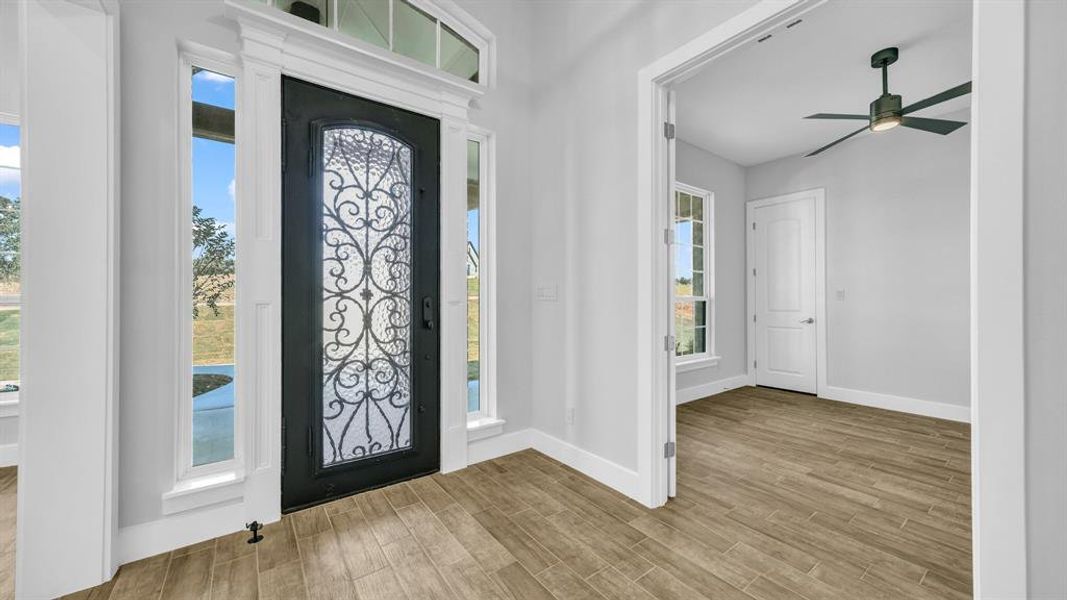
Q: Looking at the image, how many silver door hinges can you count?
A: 8